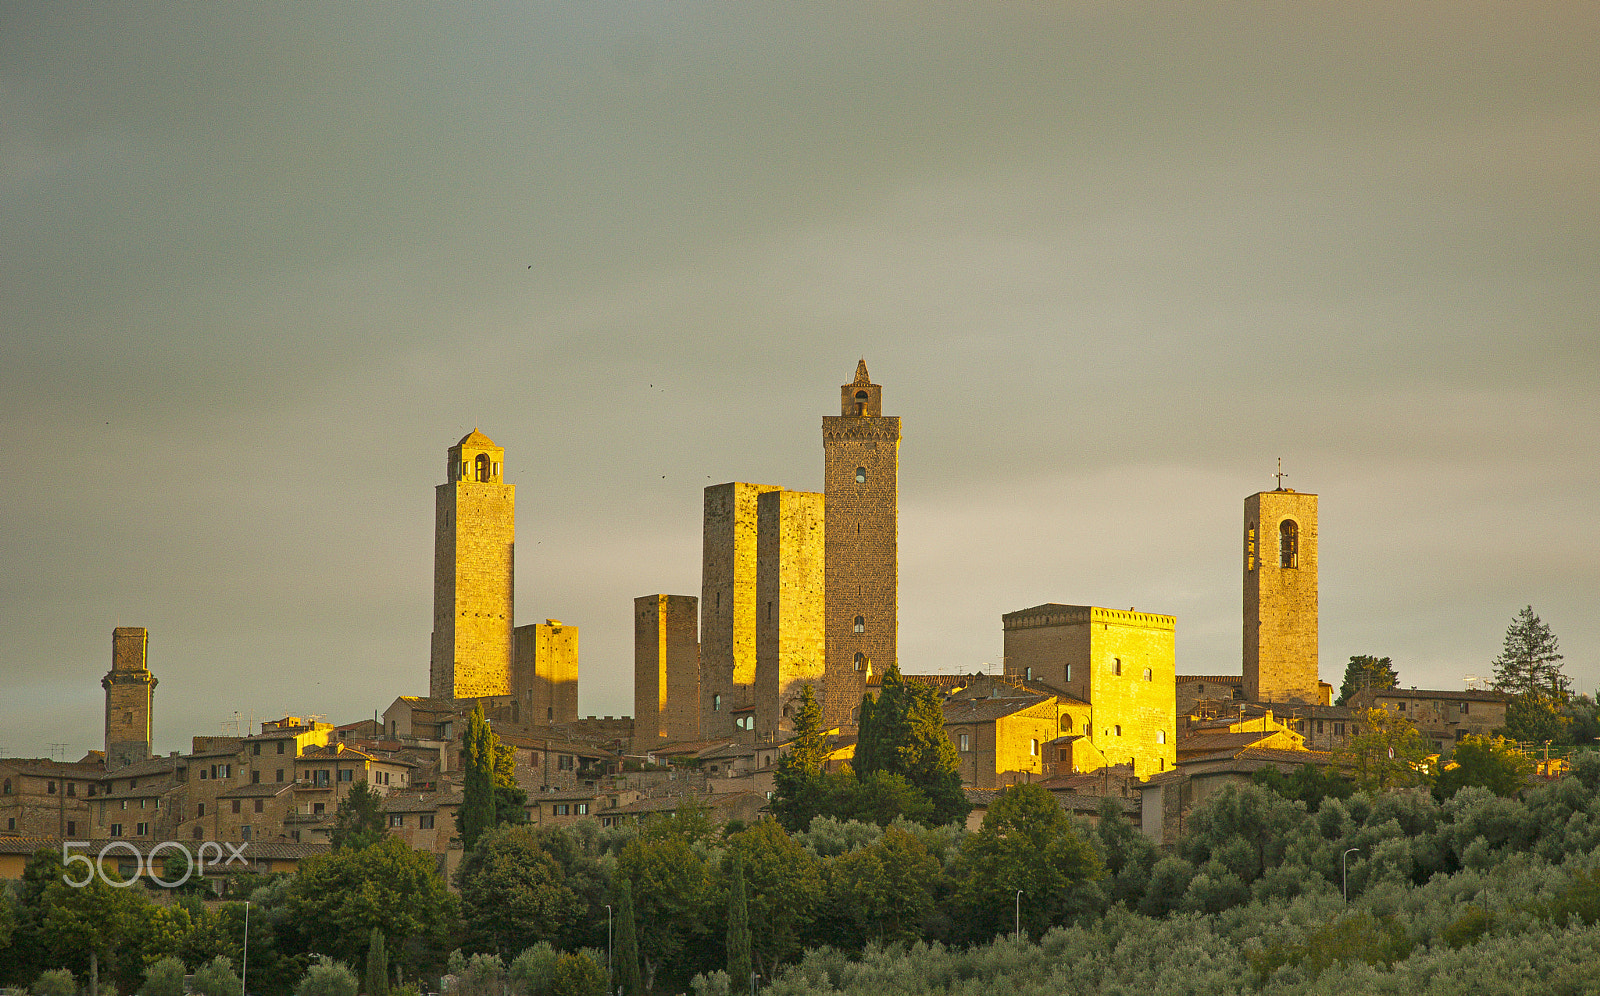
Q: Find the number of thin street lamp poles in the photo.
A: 4